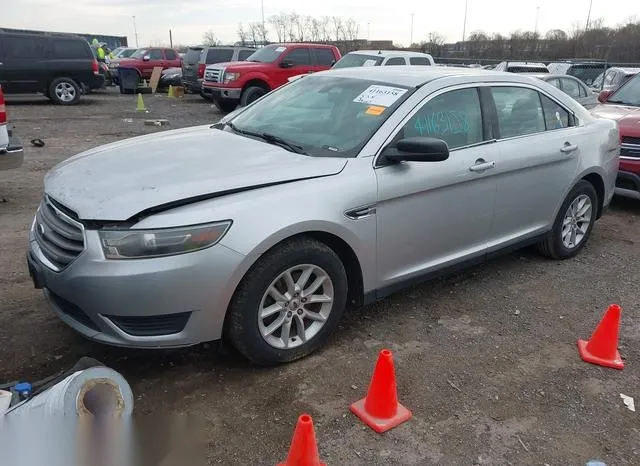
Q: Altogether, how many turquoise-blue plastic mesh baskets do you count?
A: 0